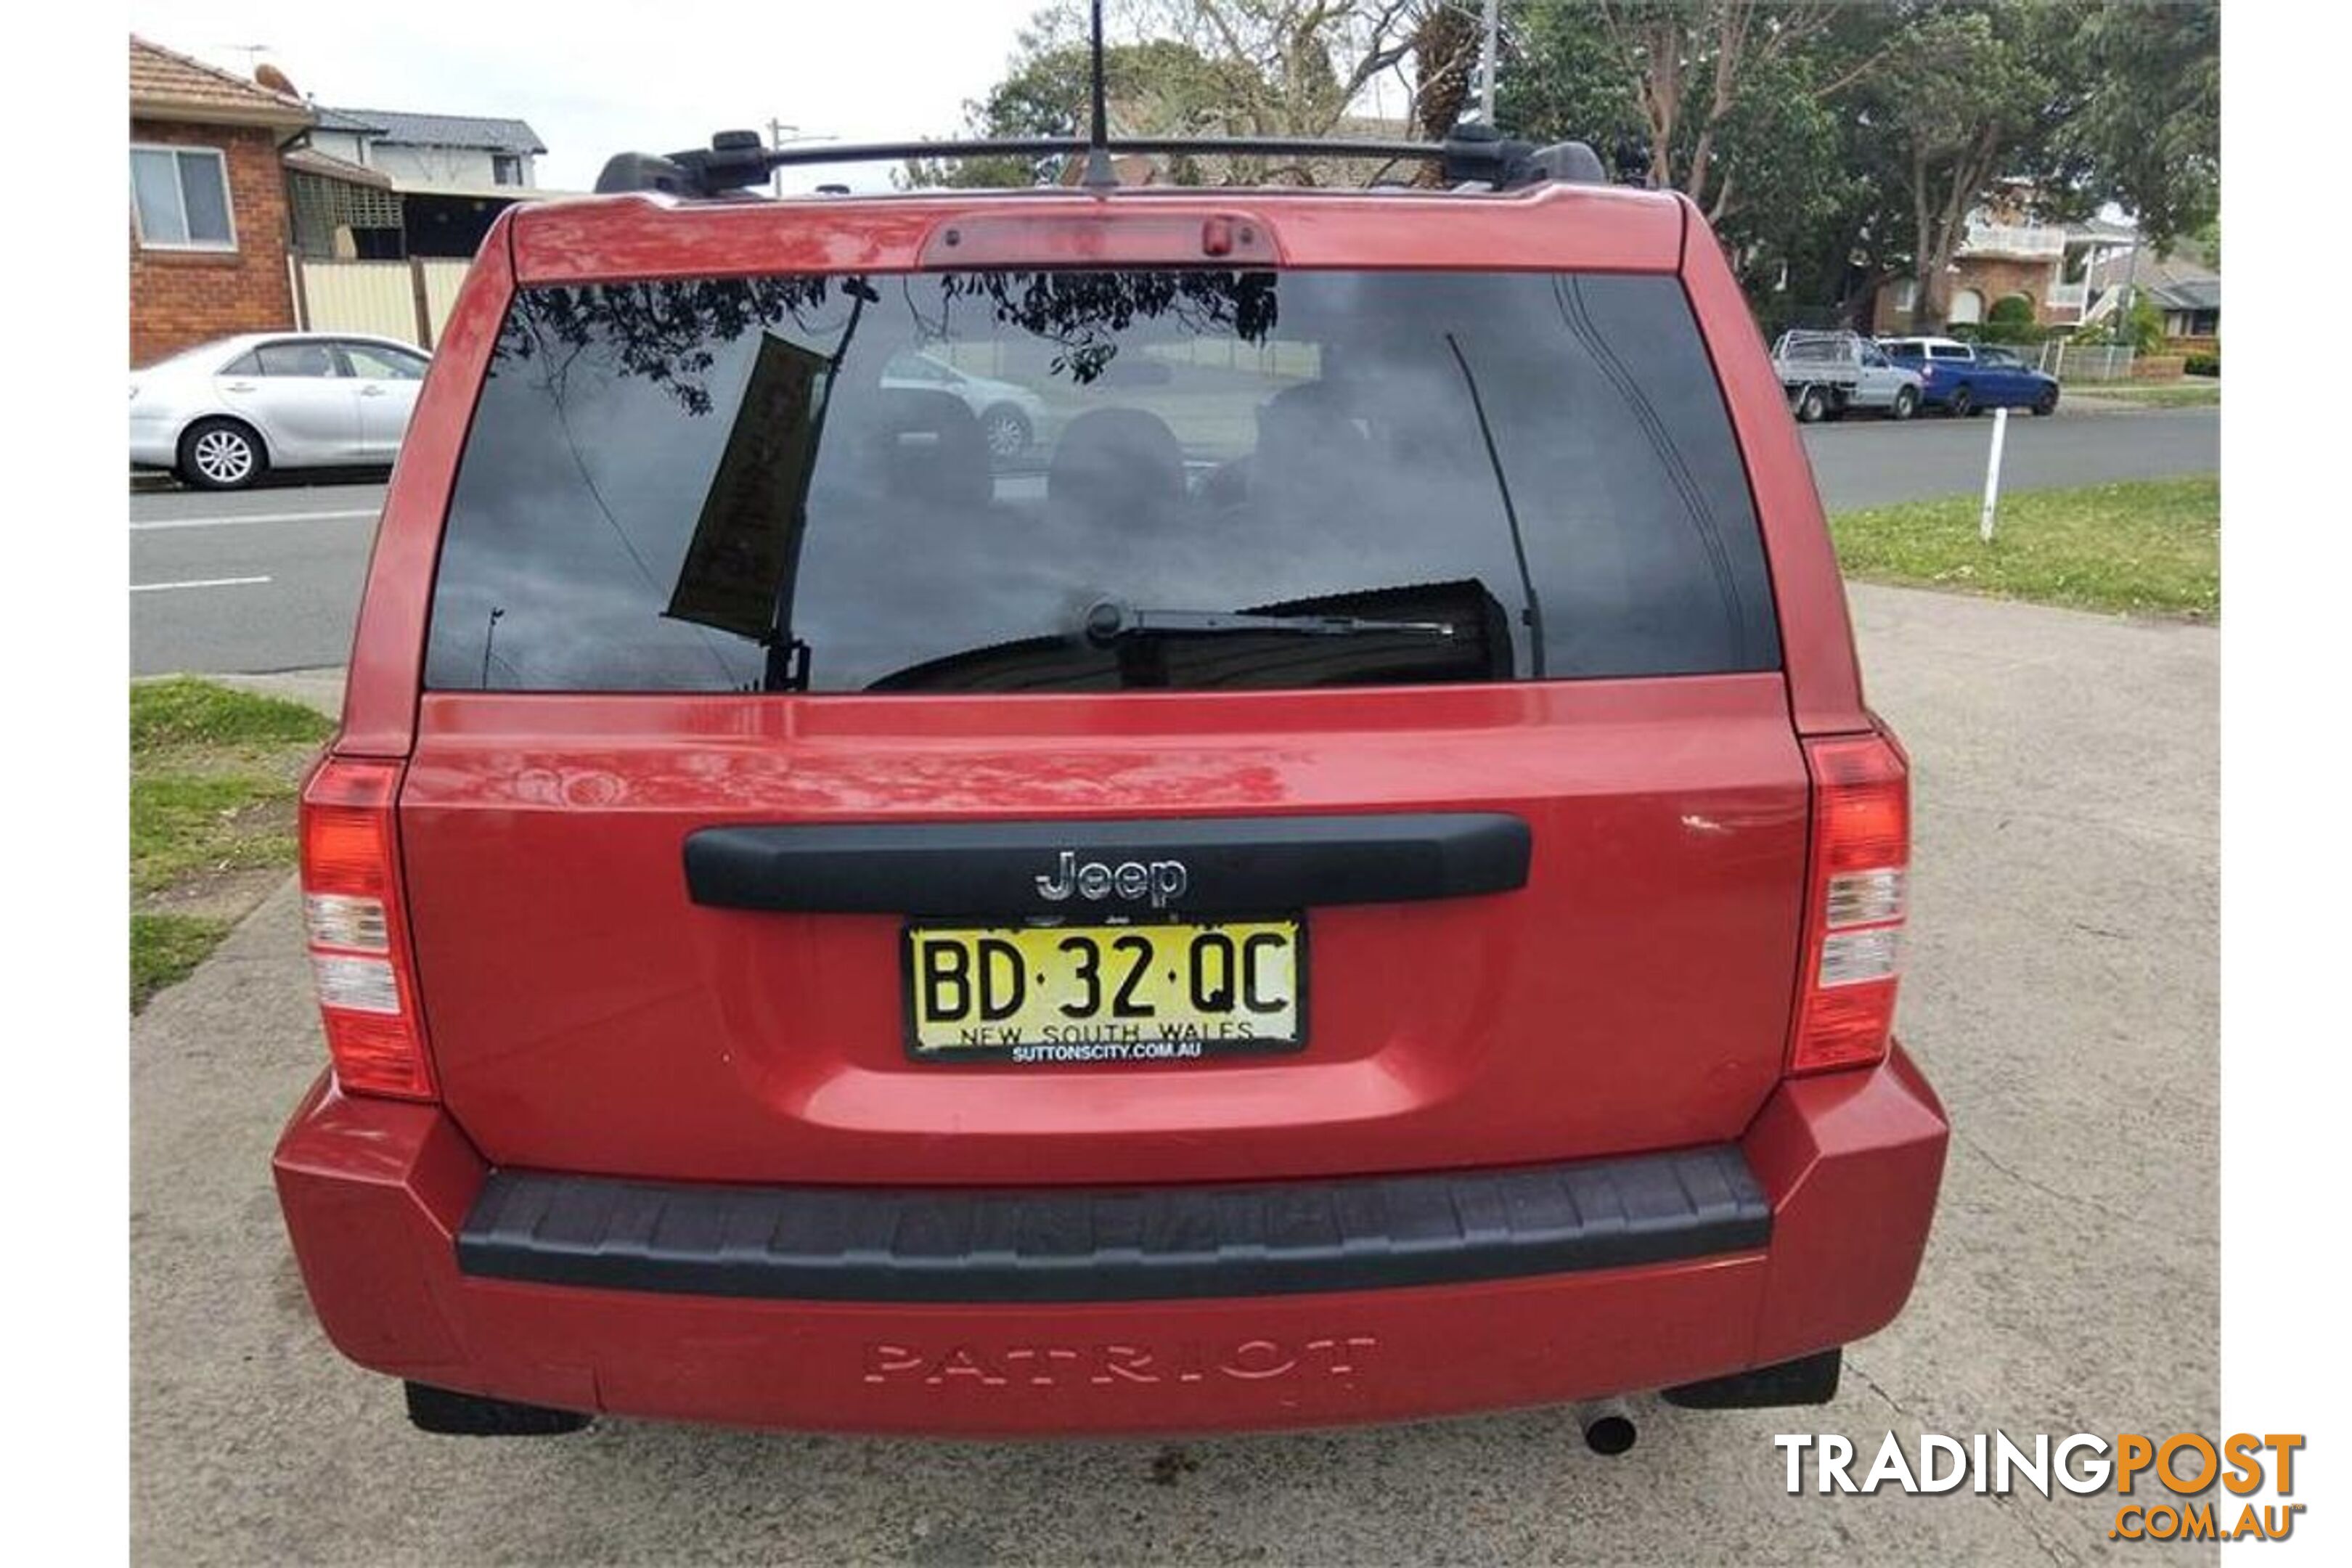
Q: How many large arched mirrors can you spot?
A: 0